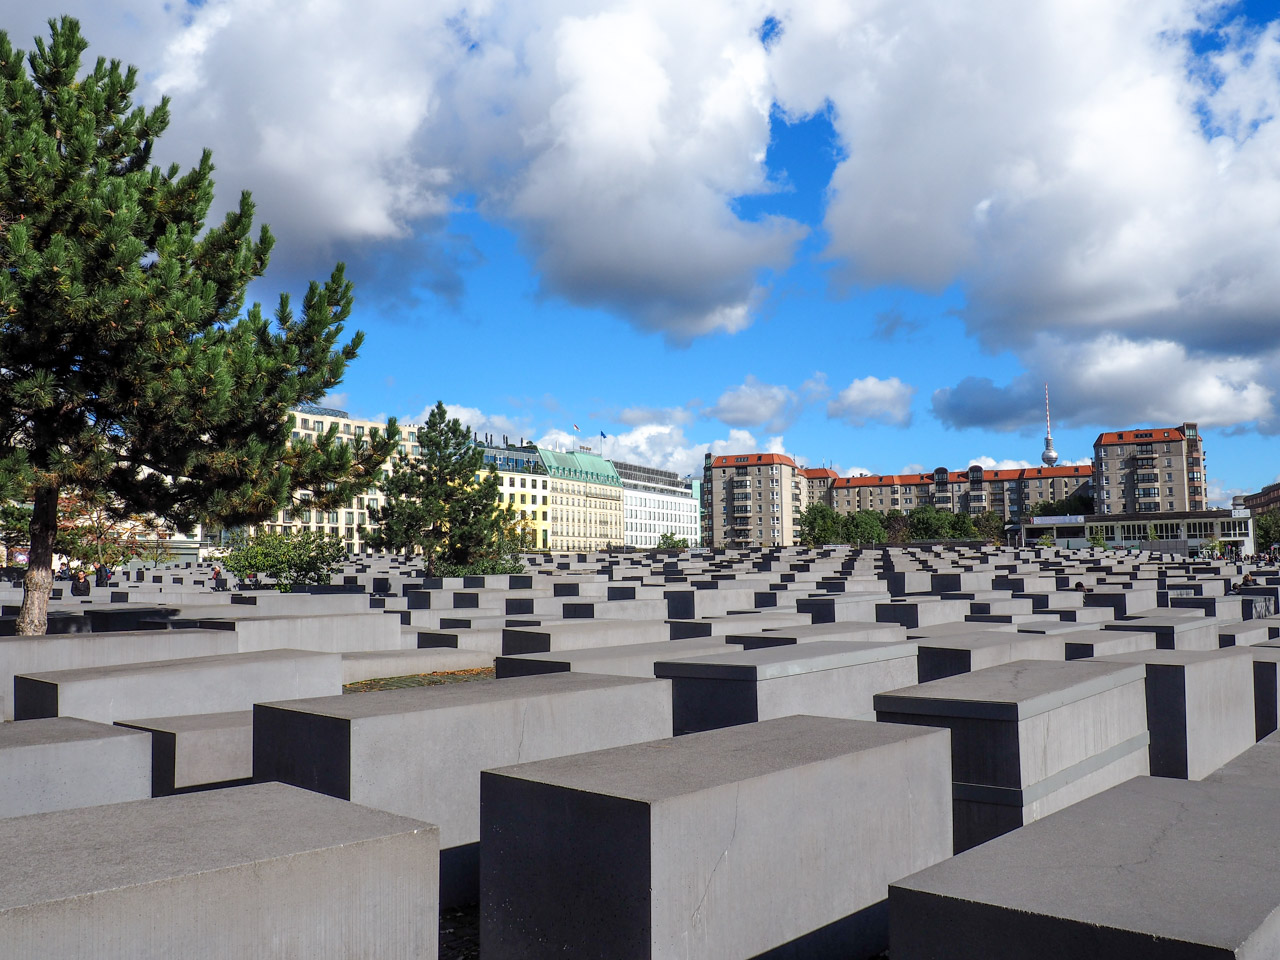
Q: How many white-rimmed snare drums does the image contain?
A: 0